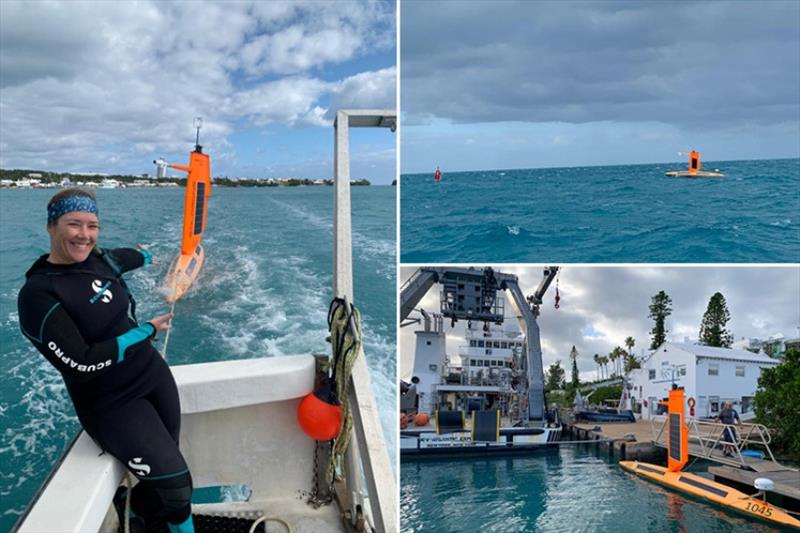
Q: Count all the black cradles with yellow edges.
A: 2